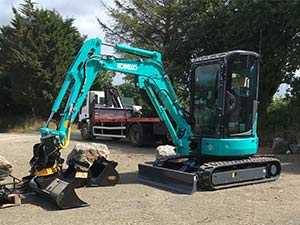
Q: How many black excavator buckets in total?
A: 3